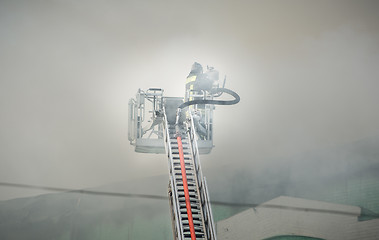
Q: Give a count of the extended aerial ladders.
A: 1